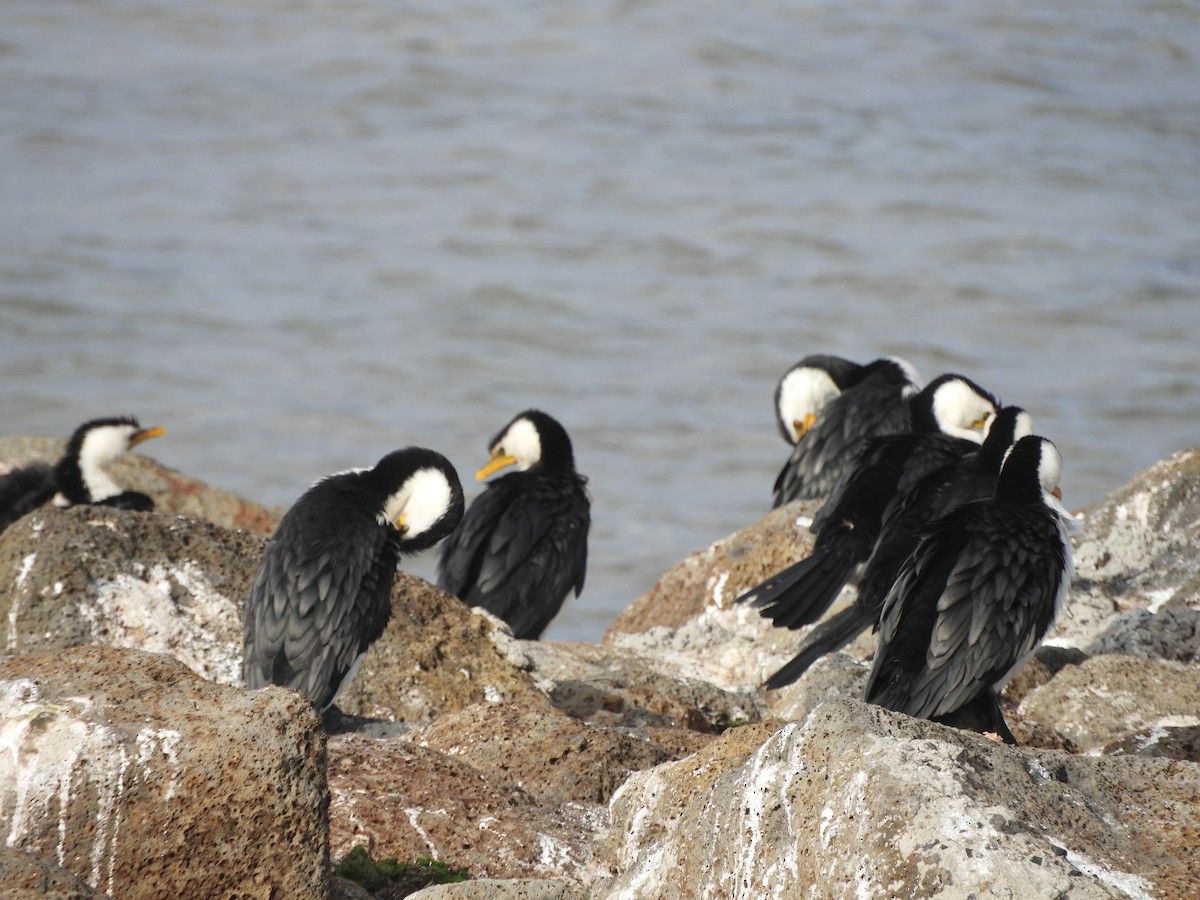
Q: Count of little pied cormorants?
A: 7